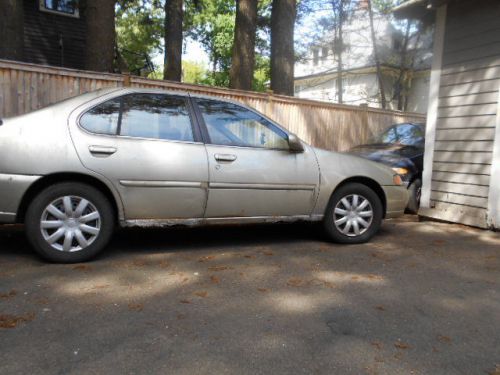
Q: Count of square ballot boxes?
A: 0